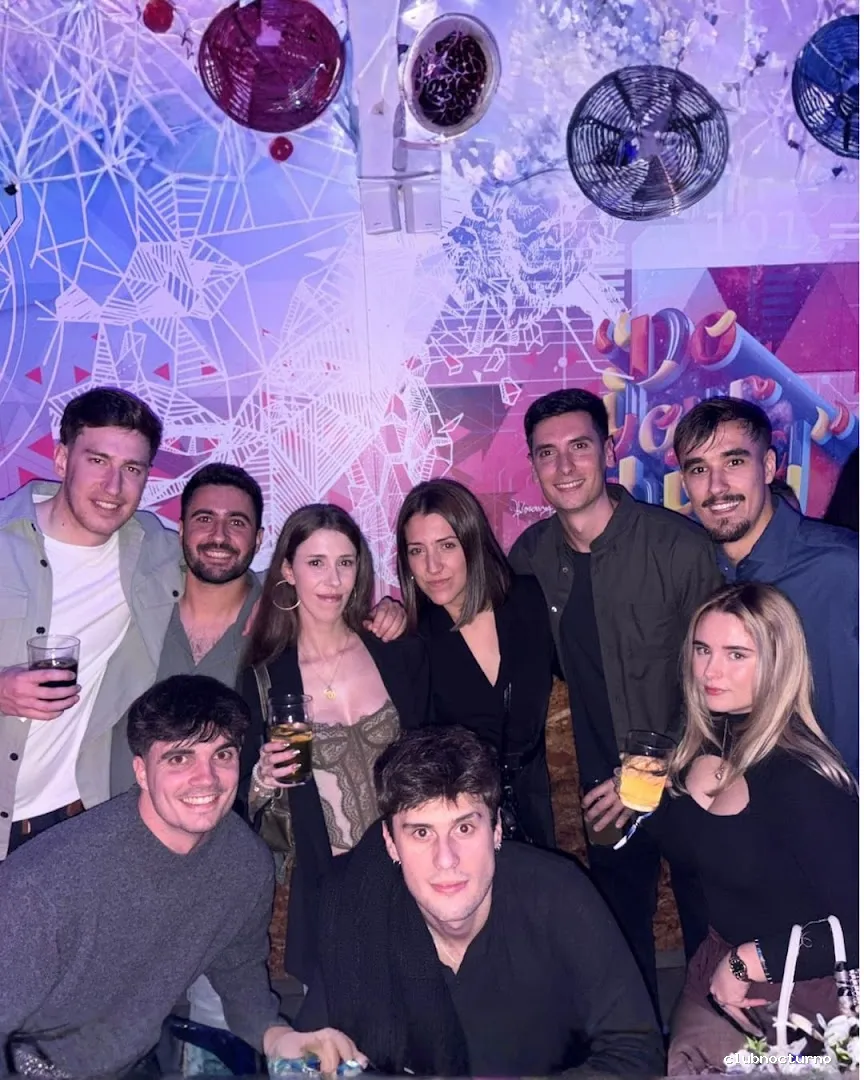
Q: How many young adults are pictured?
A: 9